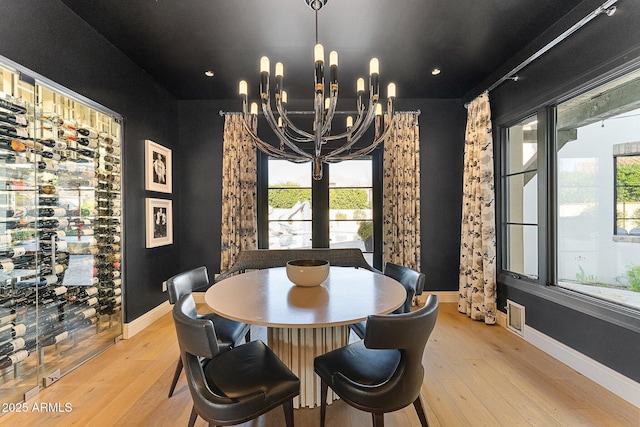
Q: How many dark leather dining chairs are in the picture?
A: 4